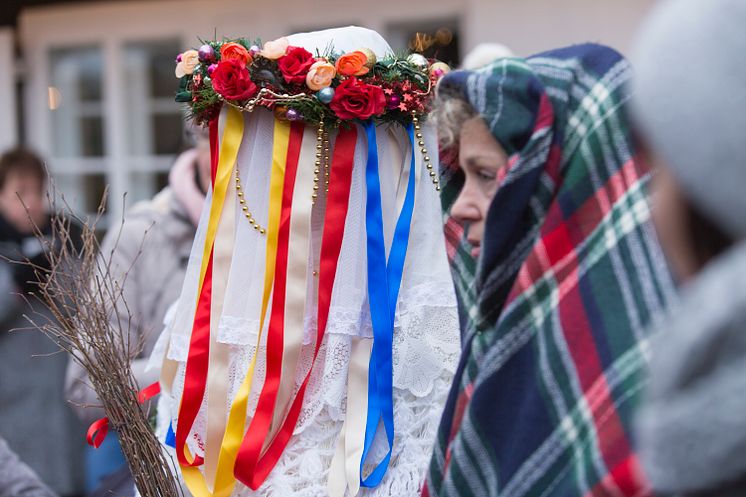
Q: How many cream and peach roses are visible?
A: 3